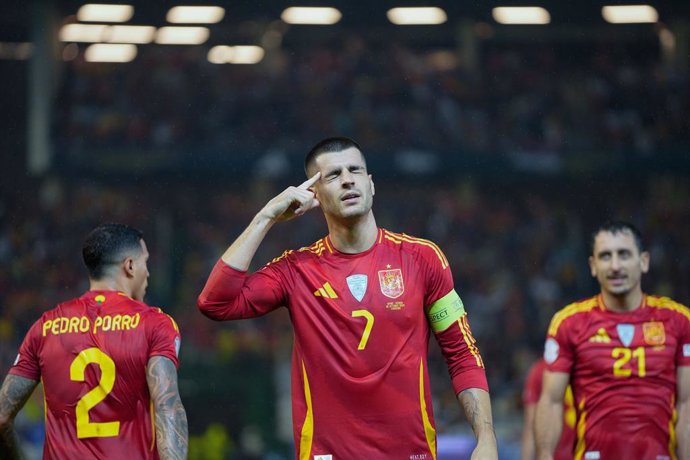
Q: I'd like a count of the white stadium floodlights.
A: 11